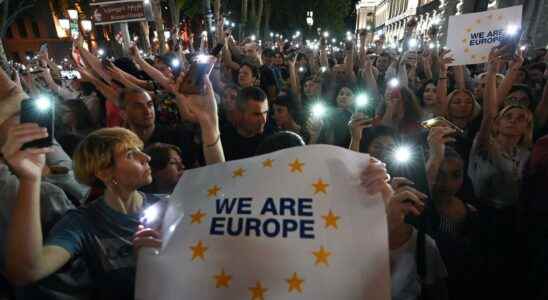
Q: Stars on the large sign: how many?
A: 12